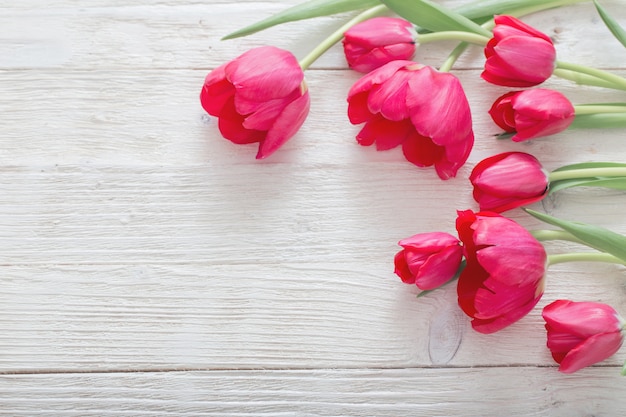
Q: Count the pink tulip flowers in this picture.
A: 9